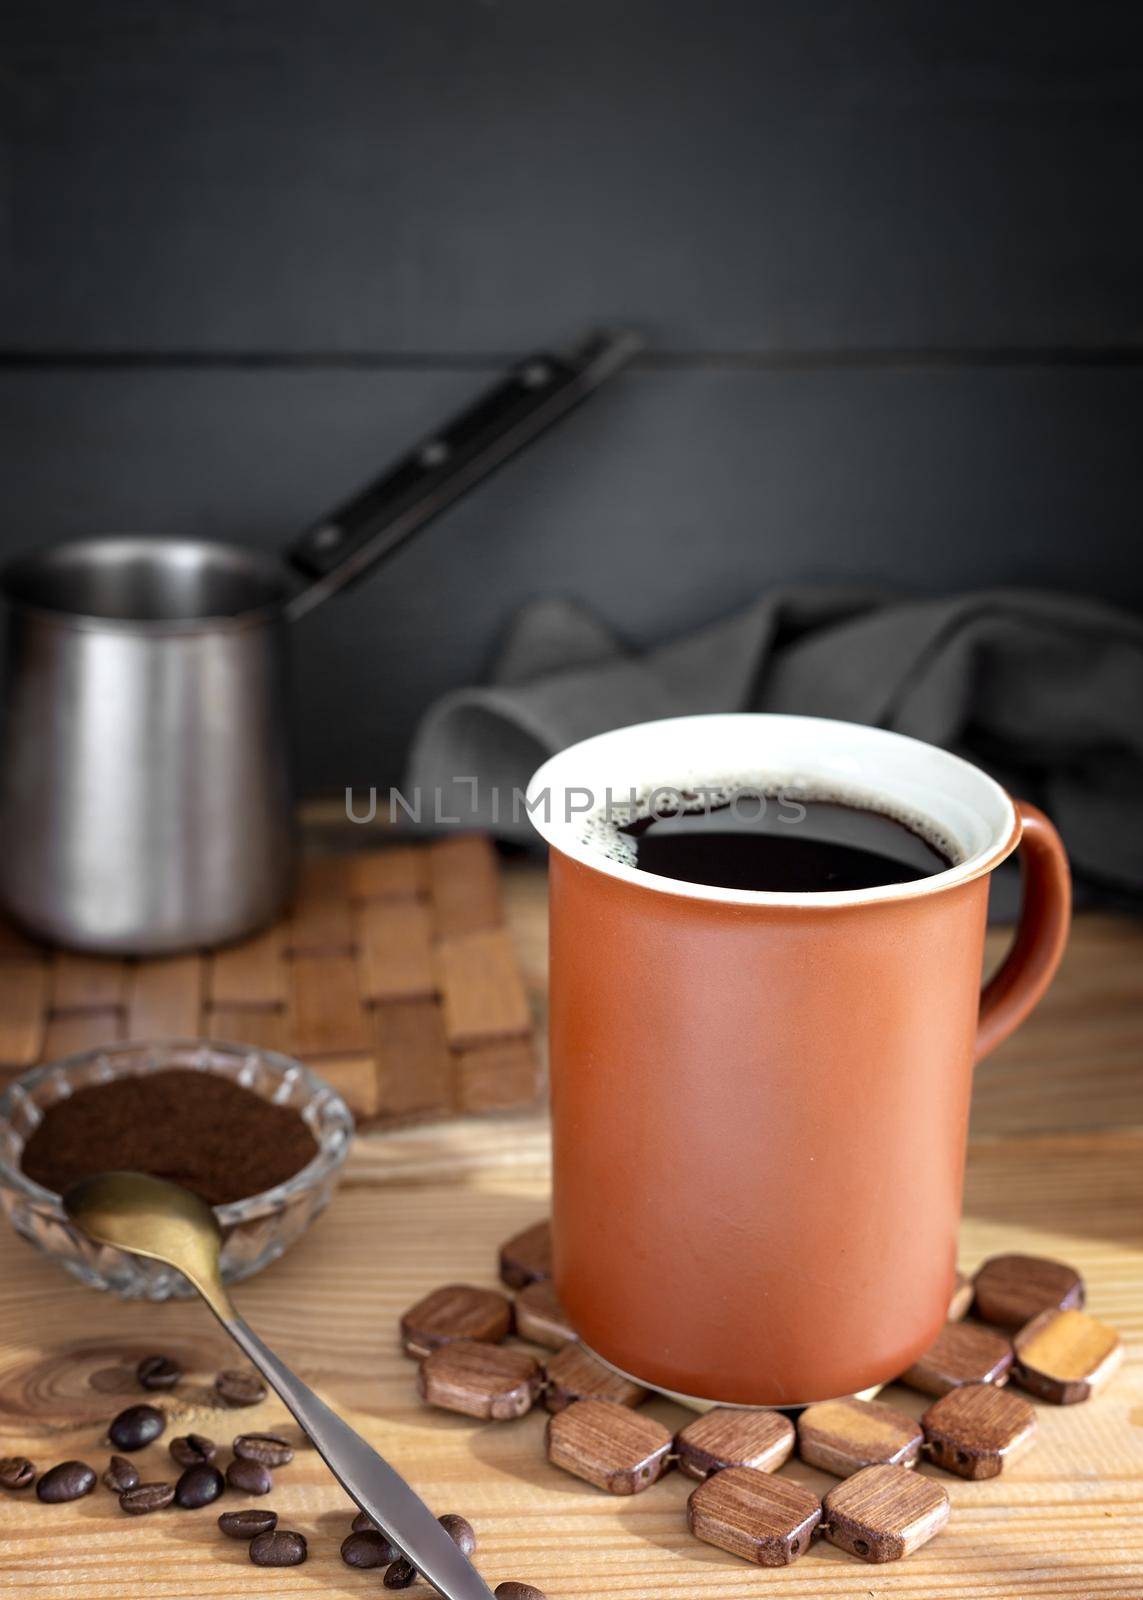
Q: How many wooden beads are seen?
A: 15